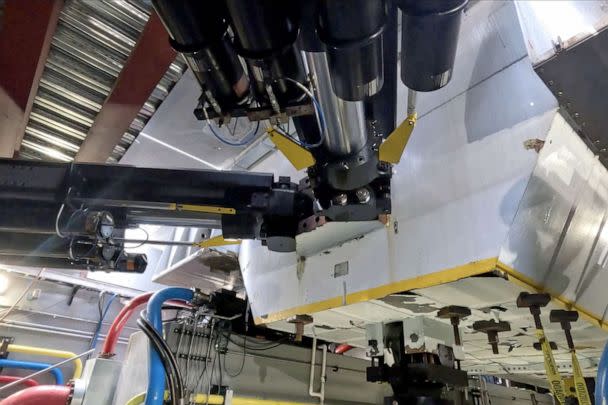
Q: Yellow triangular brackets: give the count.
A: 3